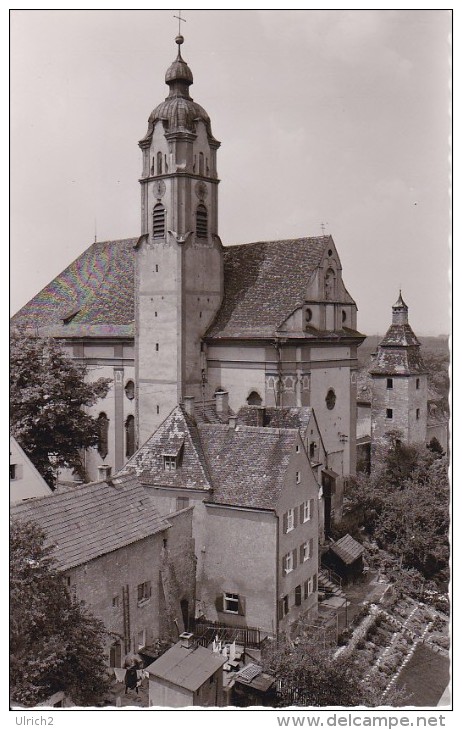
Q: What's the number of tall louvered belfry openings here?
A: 2